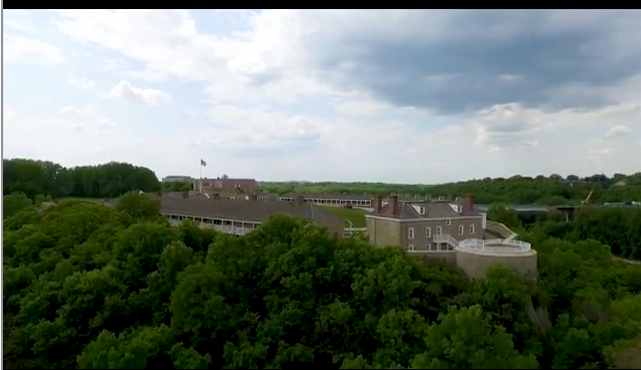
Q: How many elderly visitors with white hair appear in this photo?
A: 0